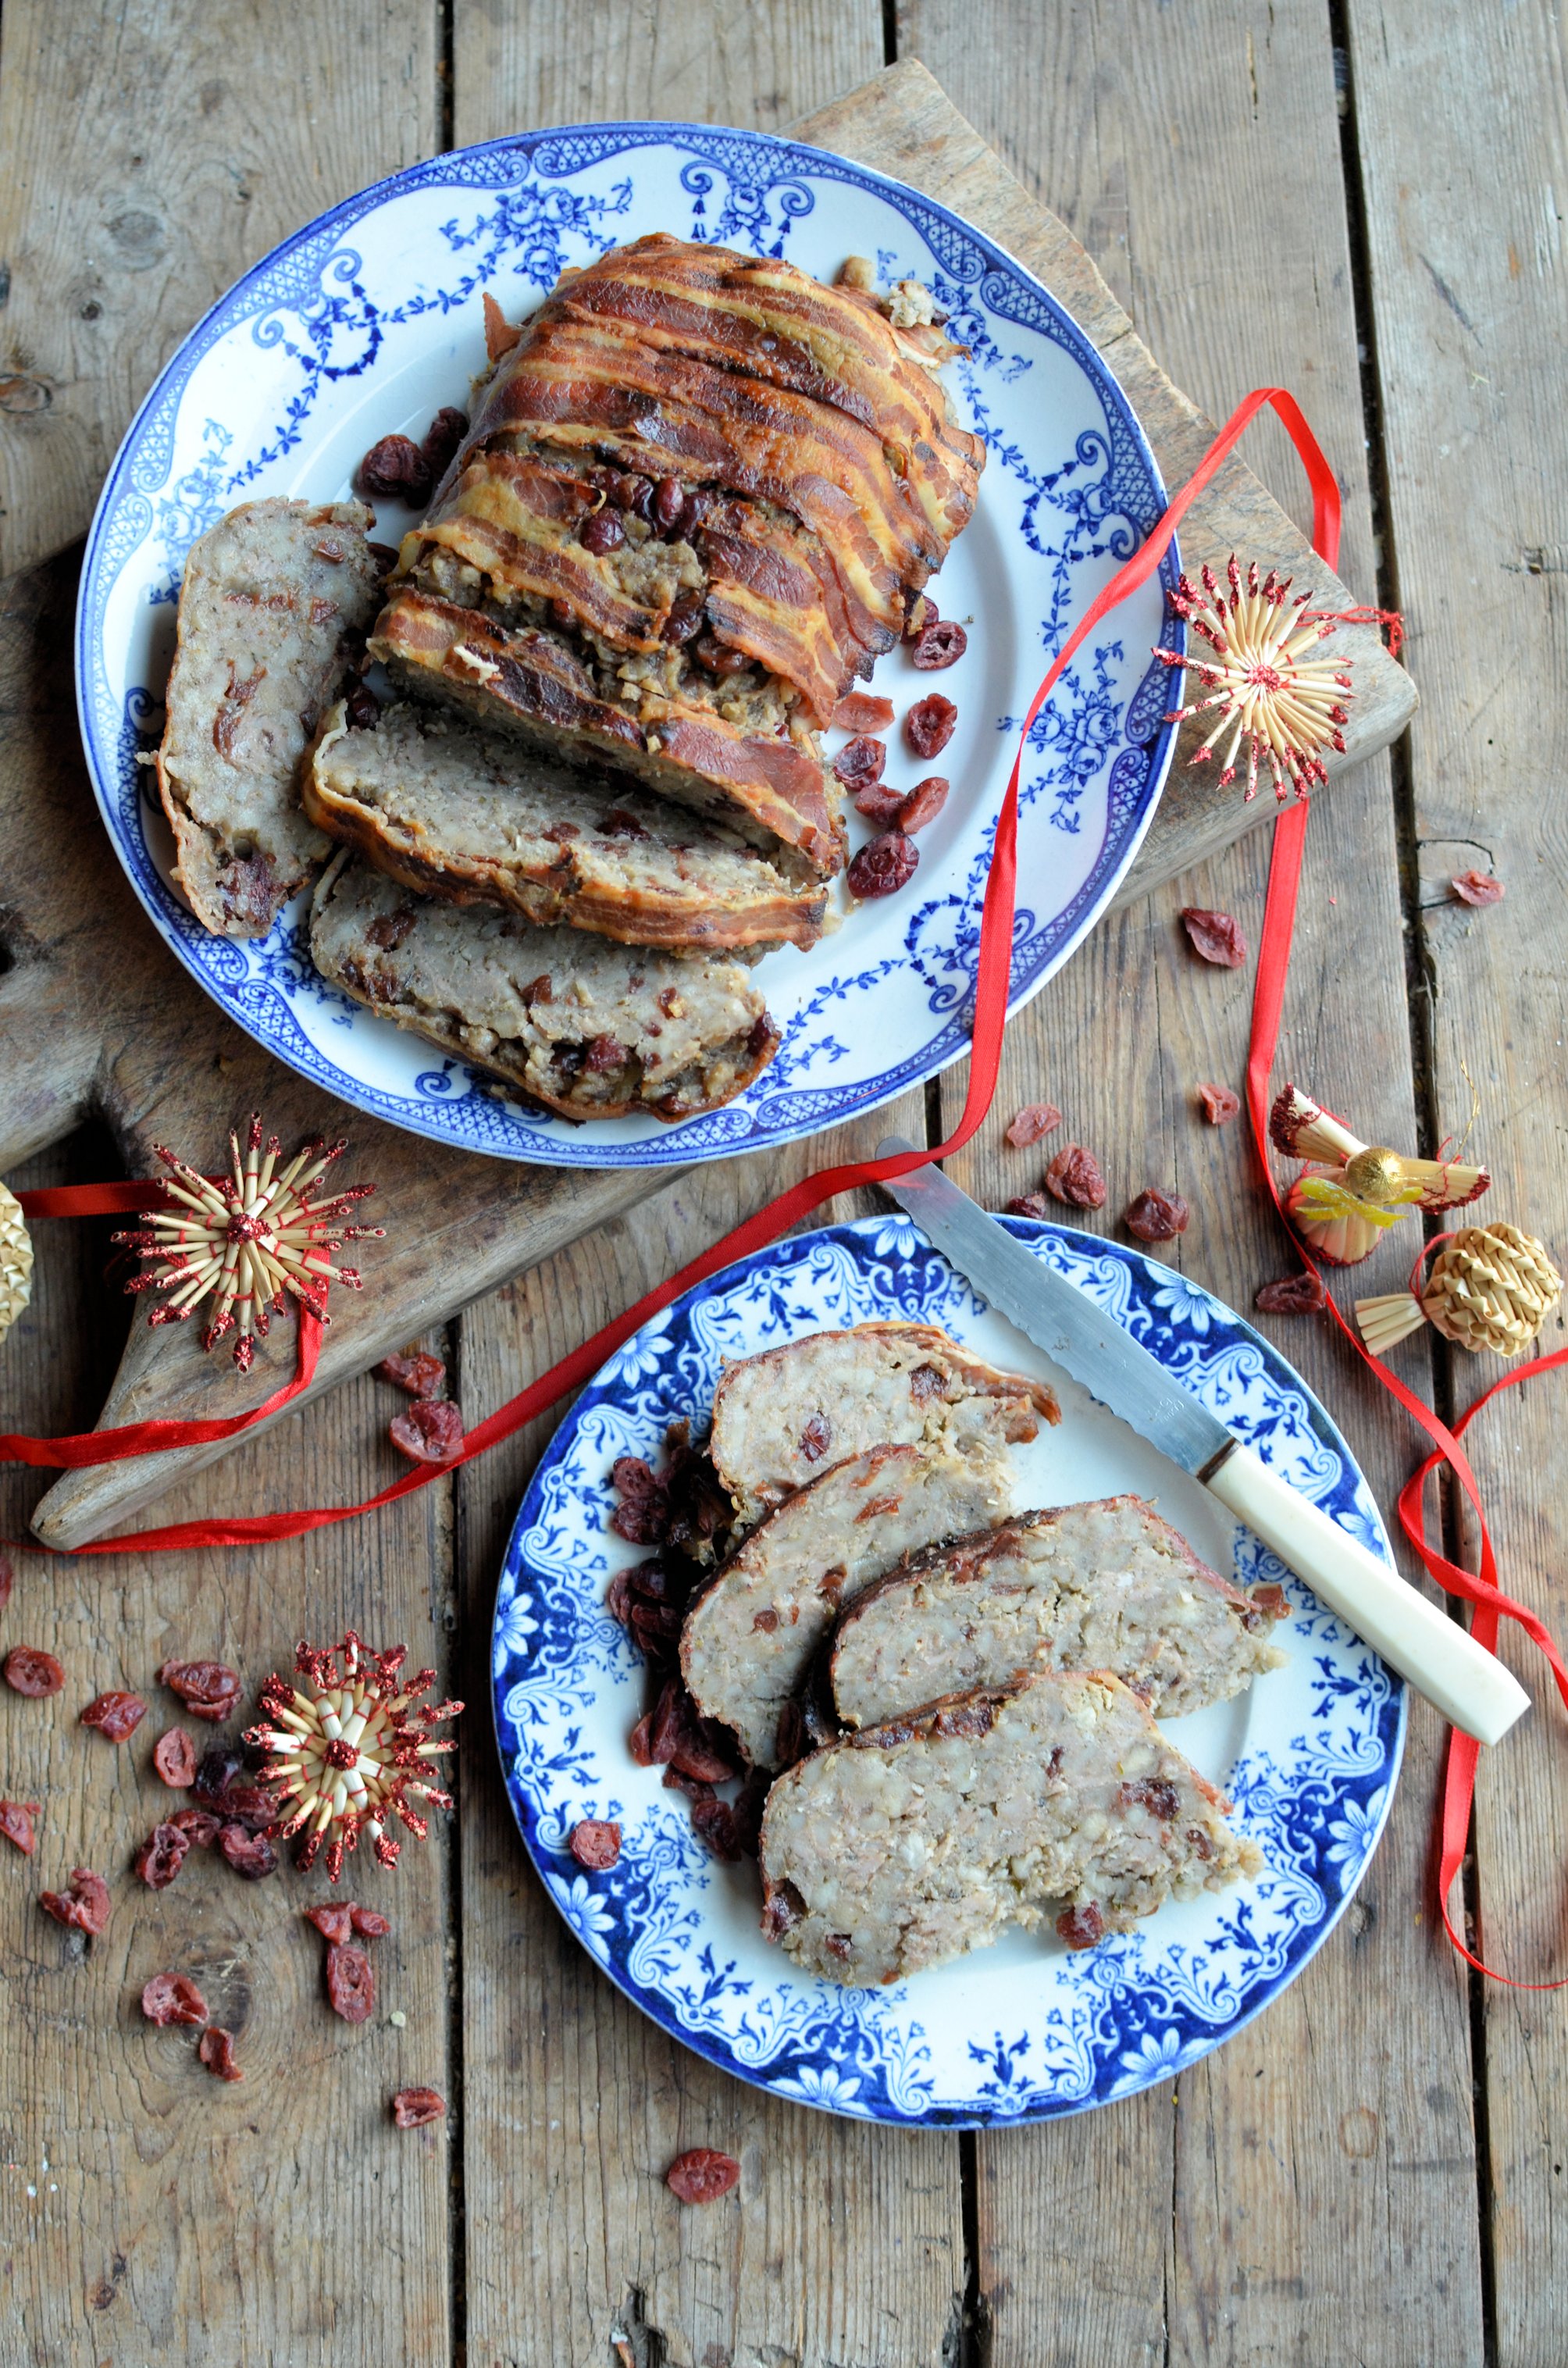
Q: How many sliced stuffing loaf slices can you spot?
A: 7